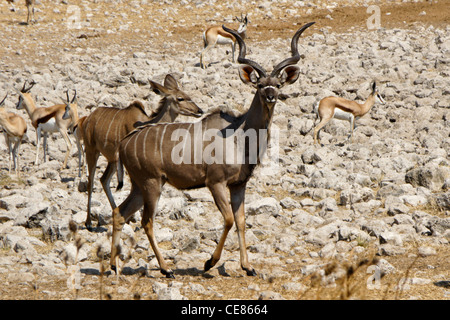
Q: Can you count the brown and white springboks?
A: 5